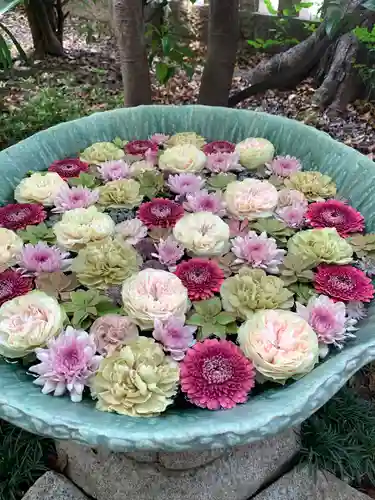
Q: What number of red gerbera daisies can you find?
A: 10